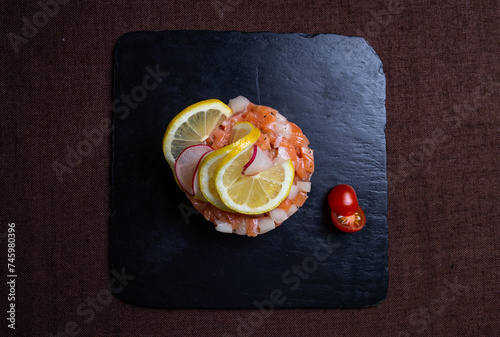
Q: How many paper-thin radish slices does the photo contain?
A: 3